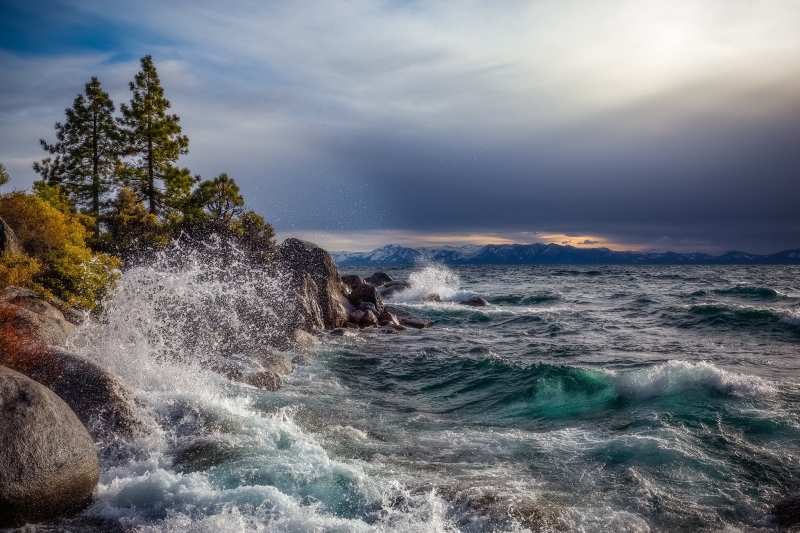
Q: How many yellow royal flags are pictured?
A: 0